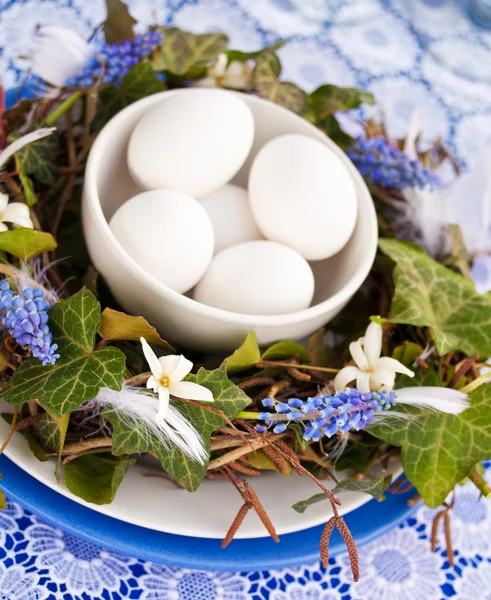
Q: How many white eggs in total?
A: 5